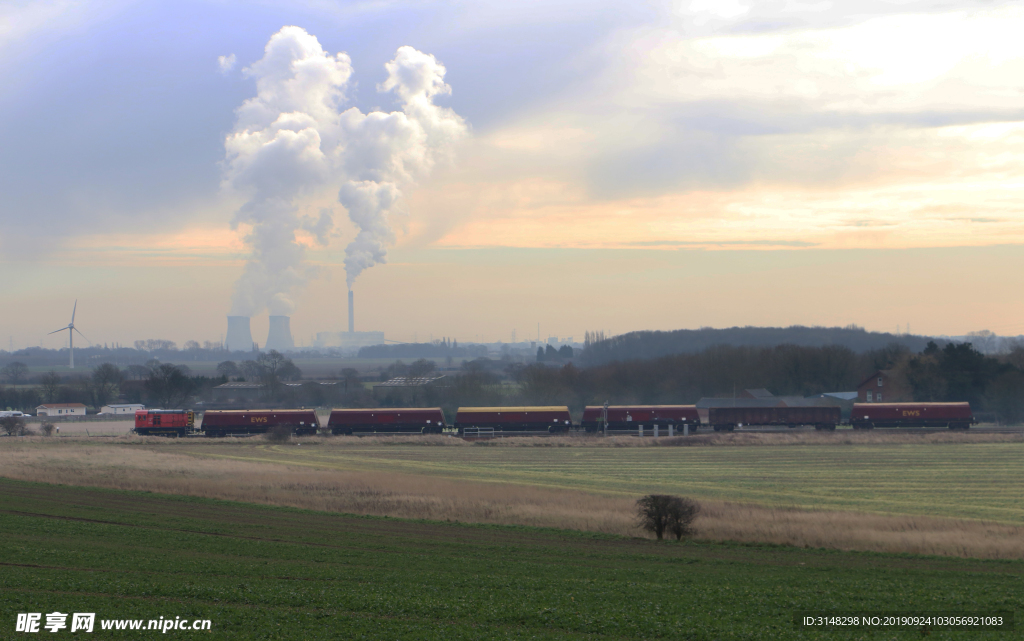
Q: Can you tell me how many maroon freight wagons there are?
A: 6